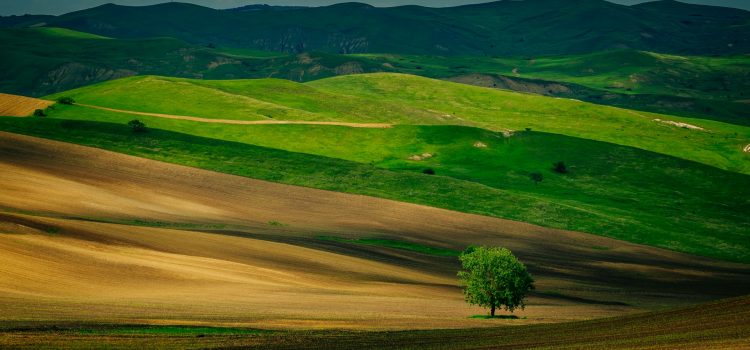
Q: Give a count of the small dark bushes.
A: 6